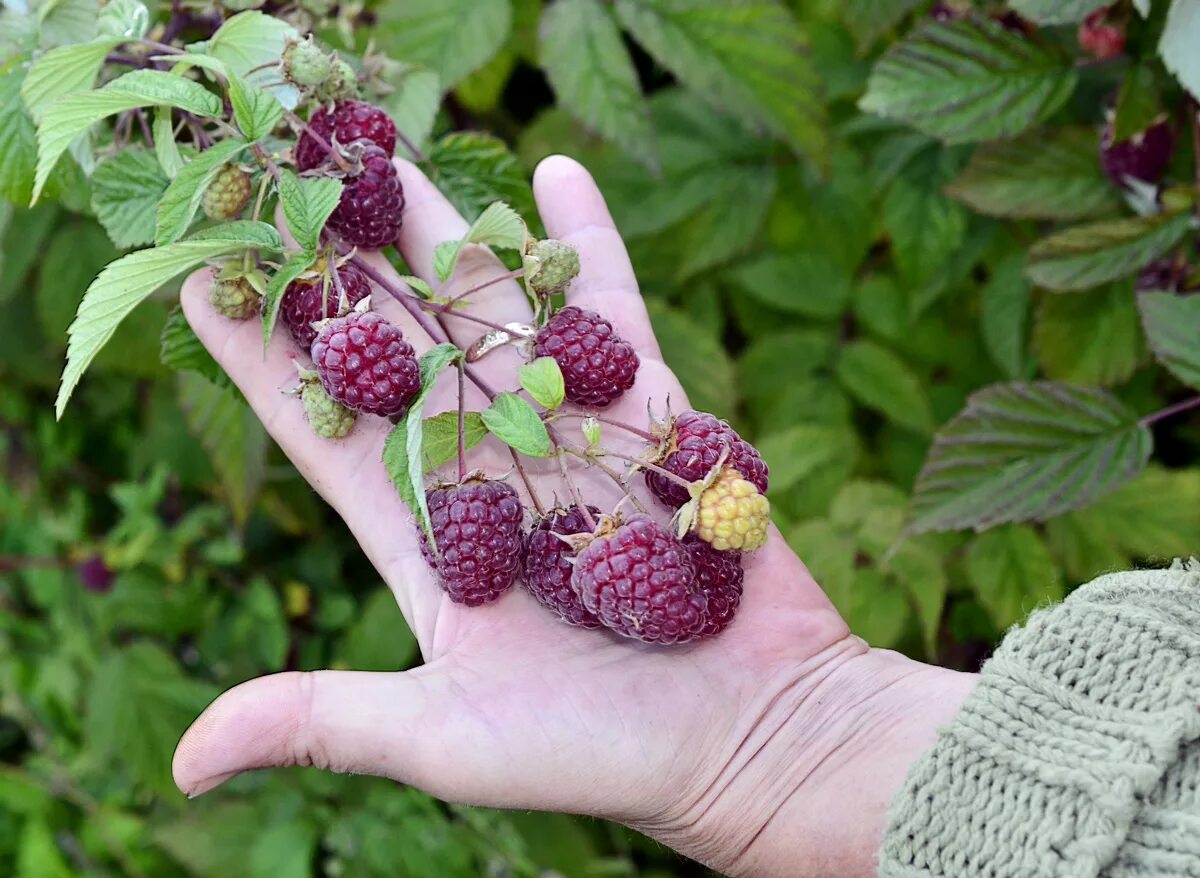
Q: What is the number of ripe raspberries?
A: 10